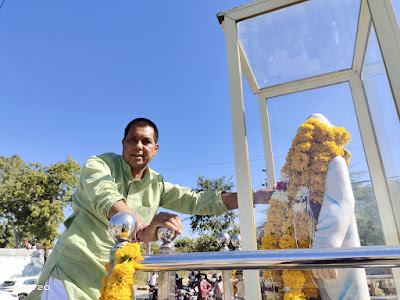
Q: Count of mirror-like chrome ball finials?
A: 4